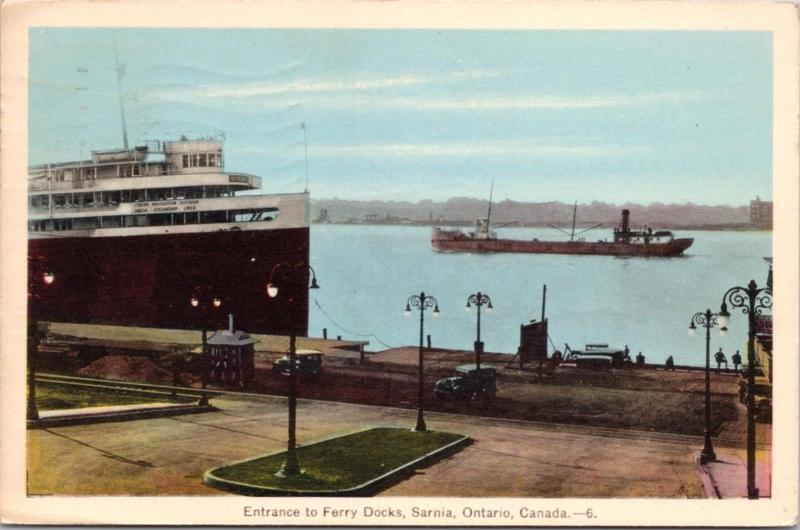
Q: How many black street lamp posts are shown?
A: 7